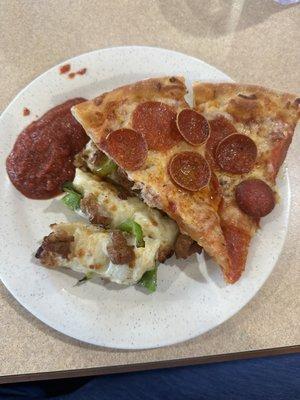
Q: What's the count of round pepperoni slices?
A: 7